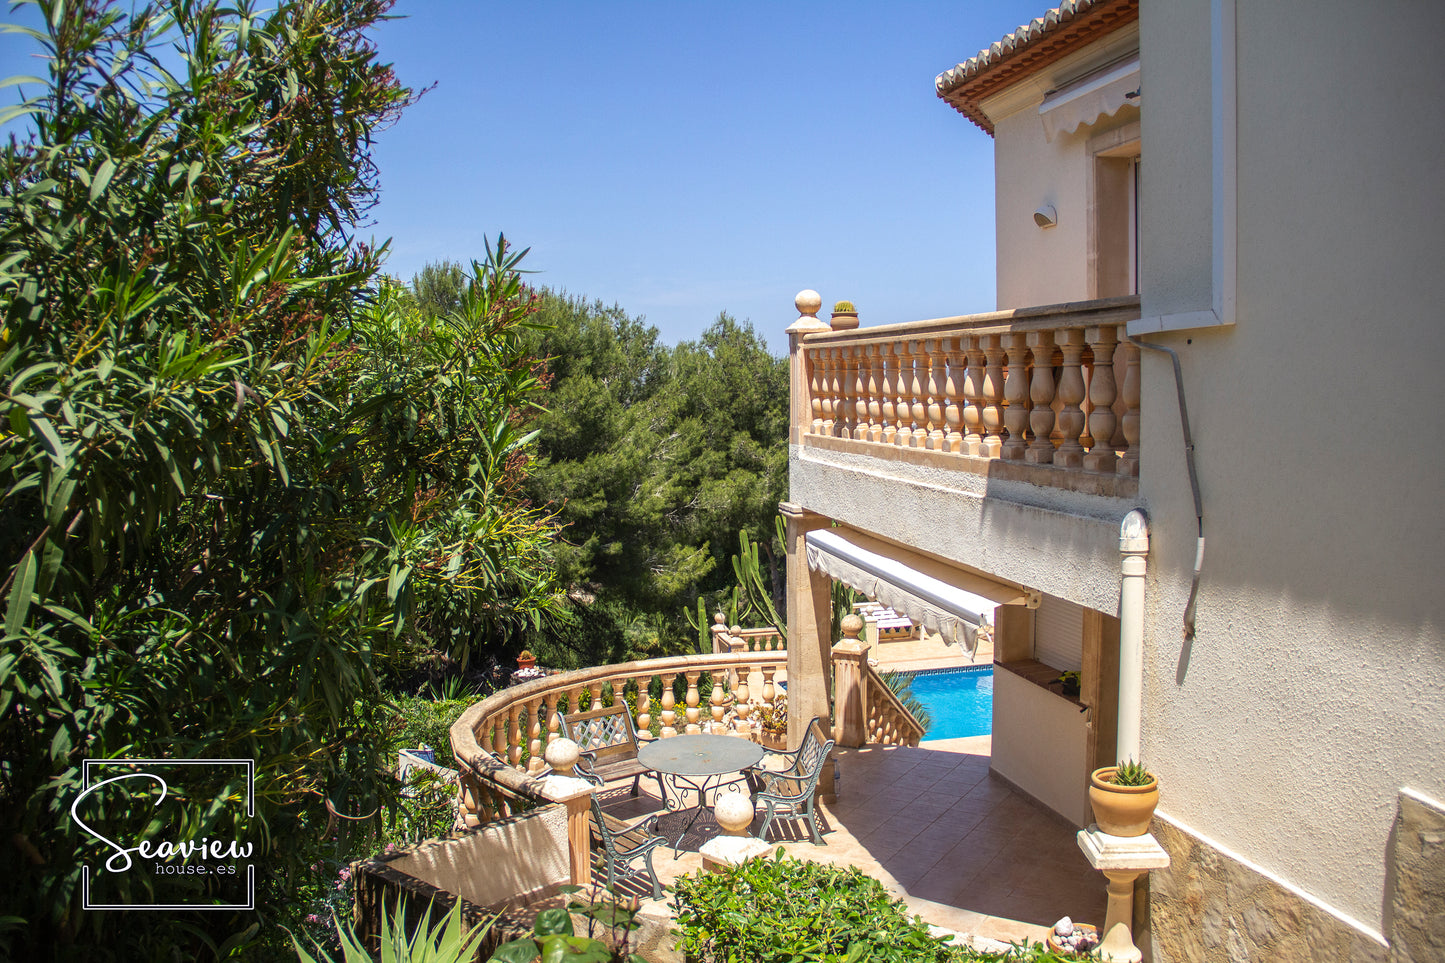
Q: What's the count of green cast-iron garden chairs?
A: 3